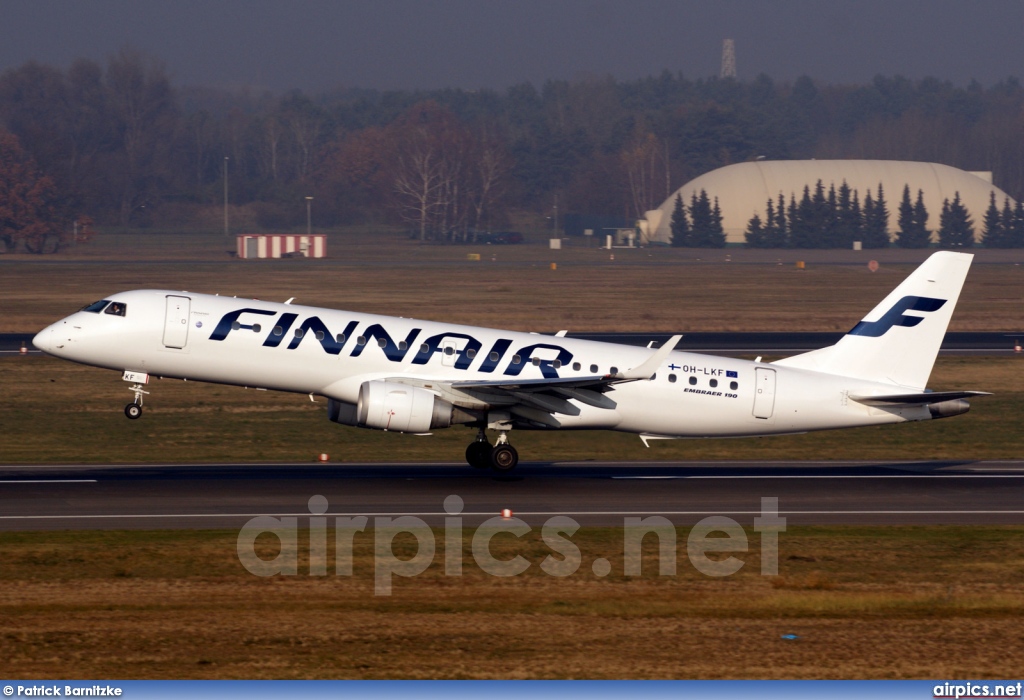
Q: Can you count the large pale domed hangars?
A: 1